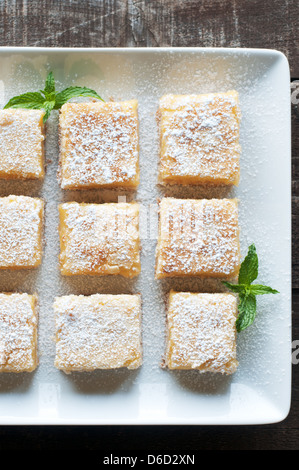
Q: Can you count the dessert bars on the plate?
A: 9